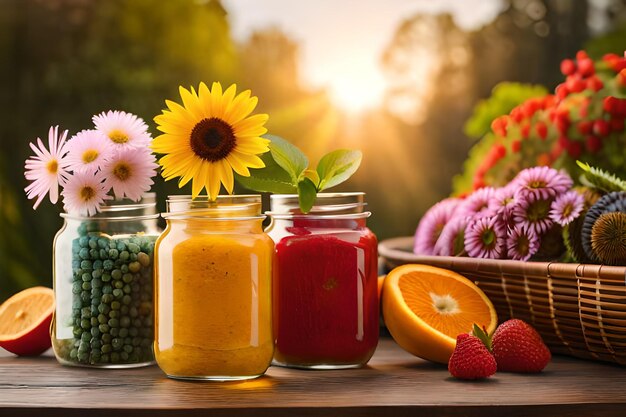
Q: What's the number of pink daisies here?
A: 5